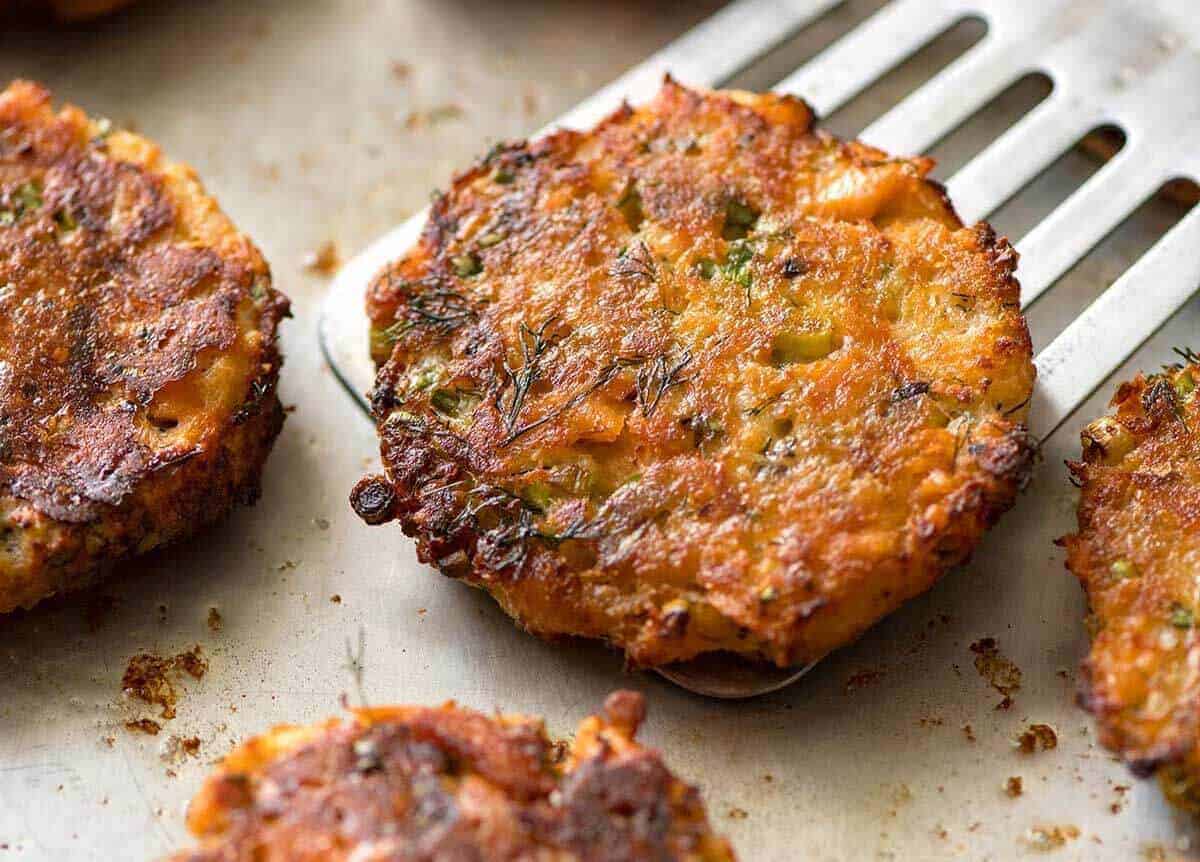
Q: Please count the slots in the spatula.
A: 5